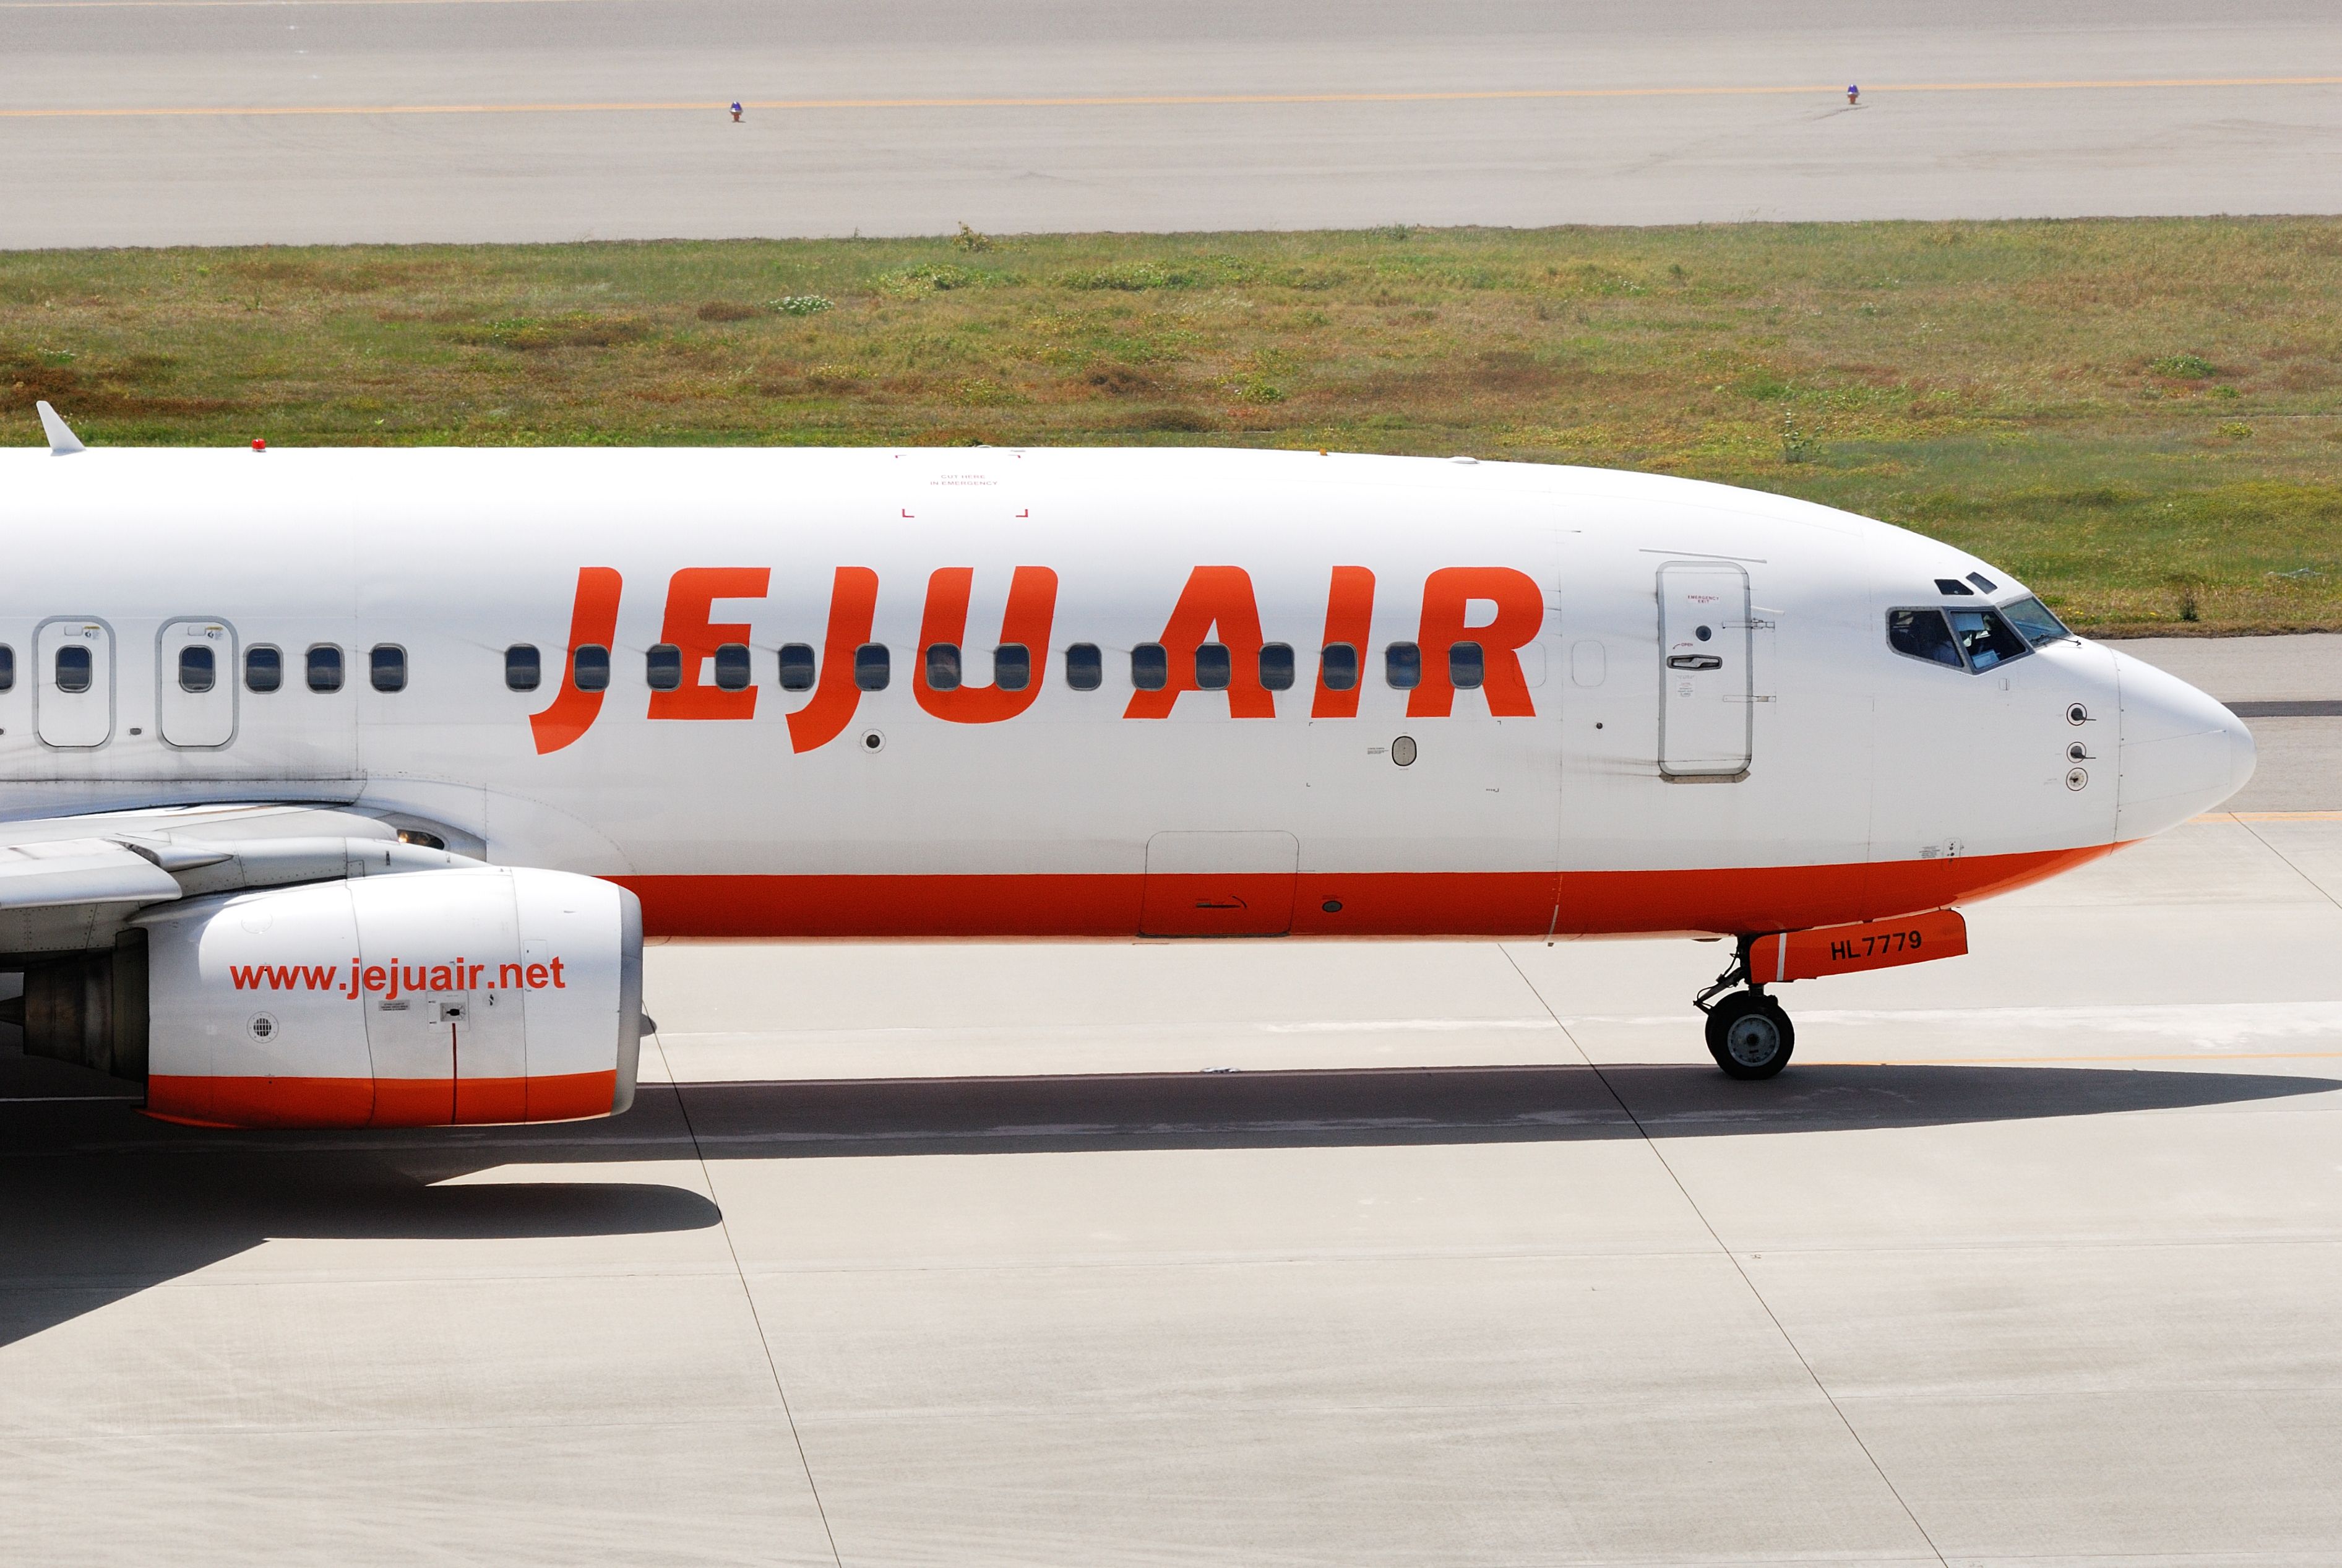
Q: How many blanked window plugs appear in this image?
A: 2